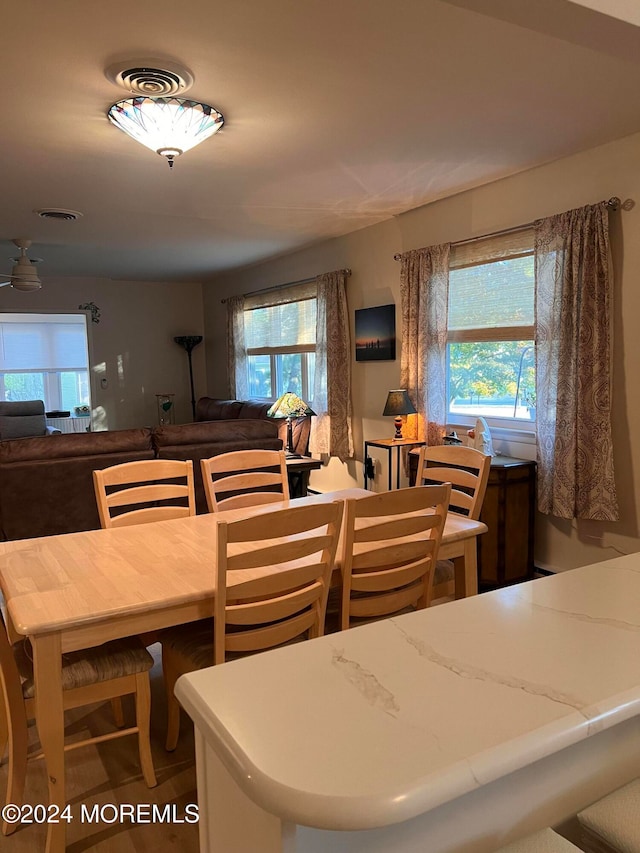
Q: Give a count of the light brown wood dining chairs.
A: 6